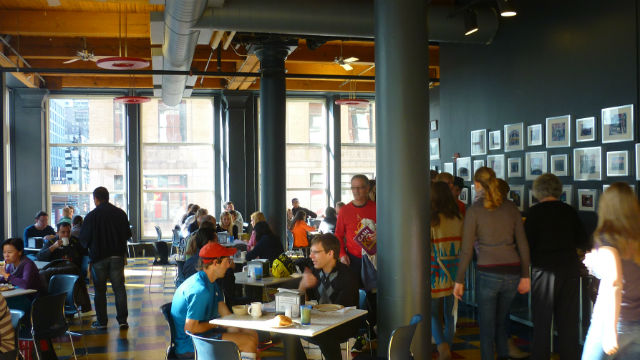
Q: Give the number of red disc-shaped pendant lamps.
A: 3